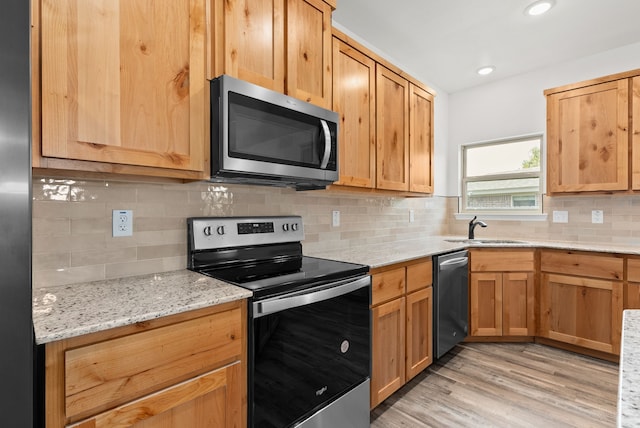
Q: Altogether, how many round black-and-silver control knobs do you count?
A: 4